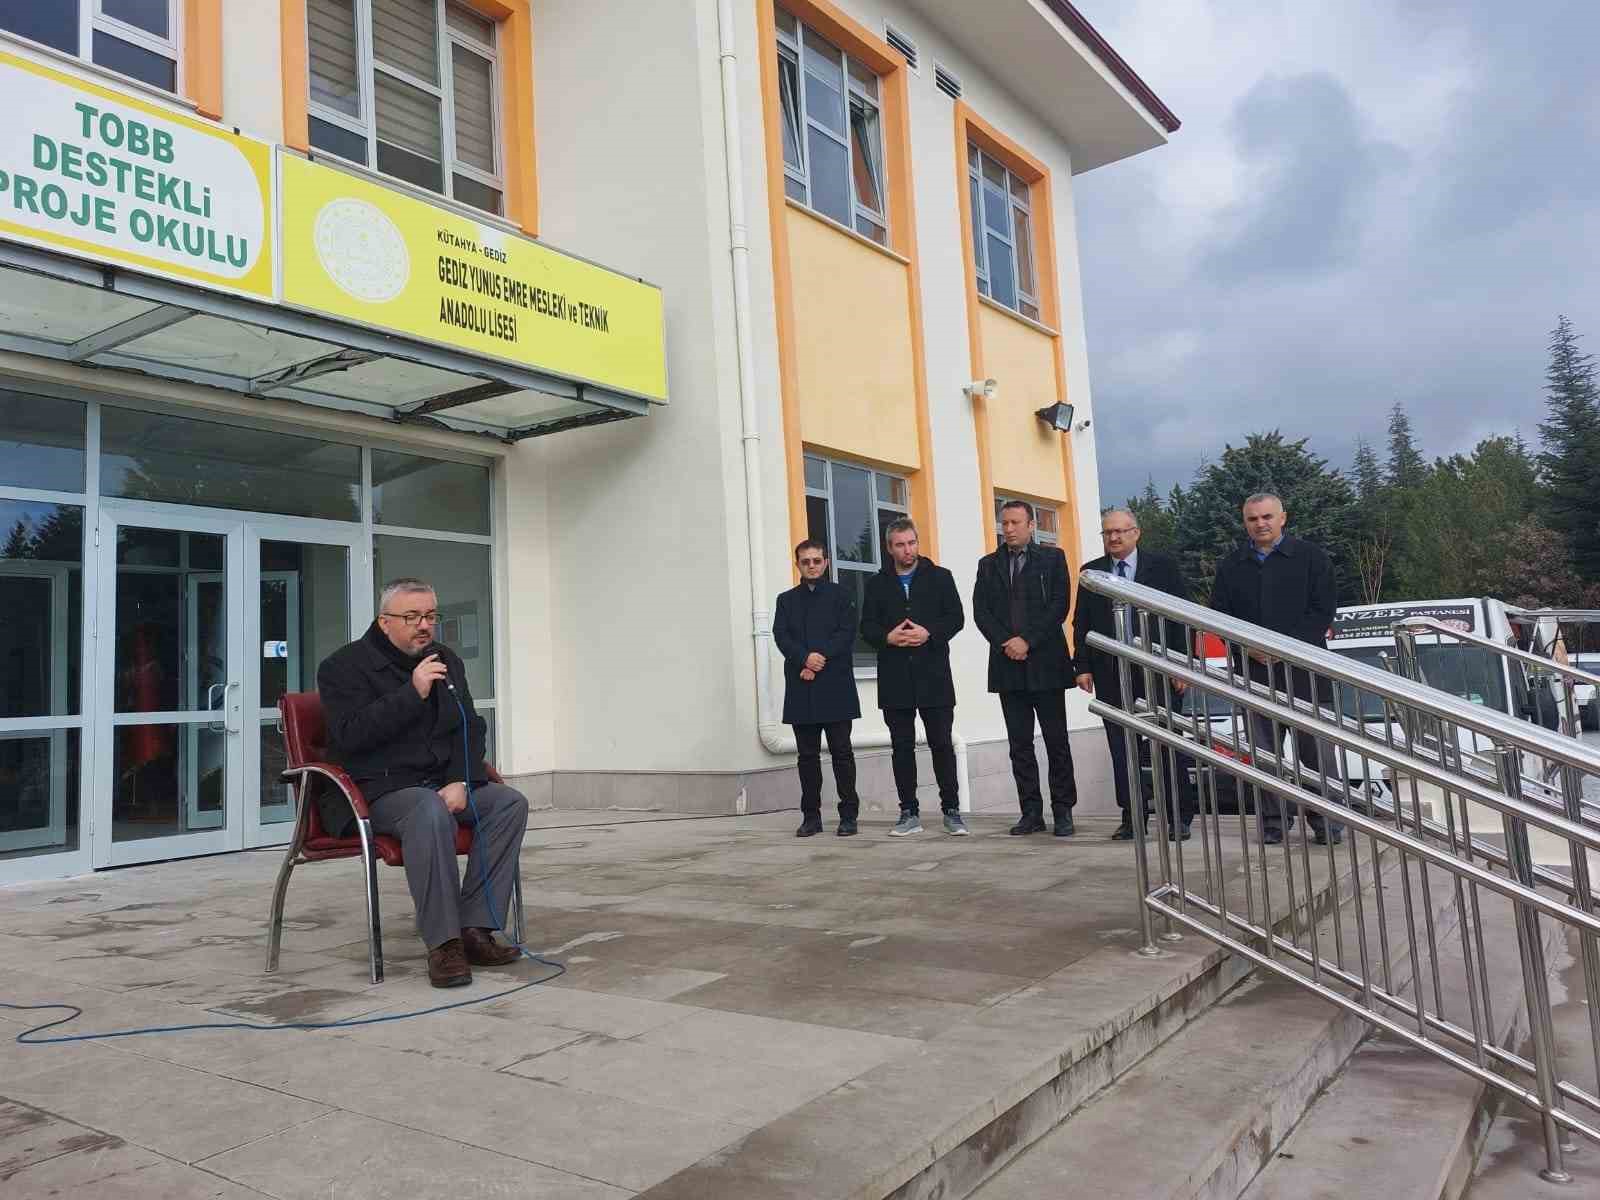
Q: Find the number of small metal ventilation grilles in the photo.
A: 2